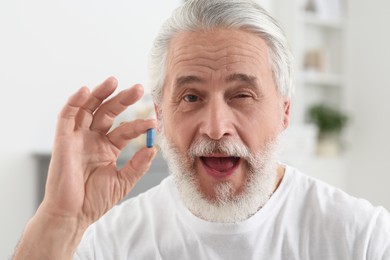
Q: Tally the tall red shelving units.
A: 0